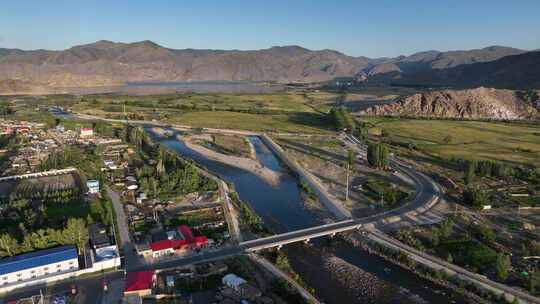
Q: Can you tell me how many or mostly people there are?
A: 0